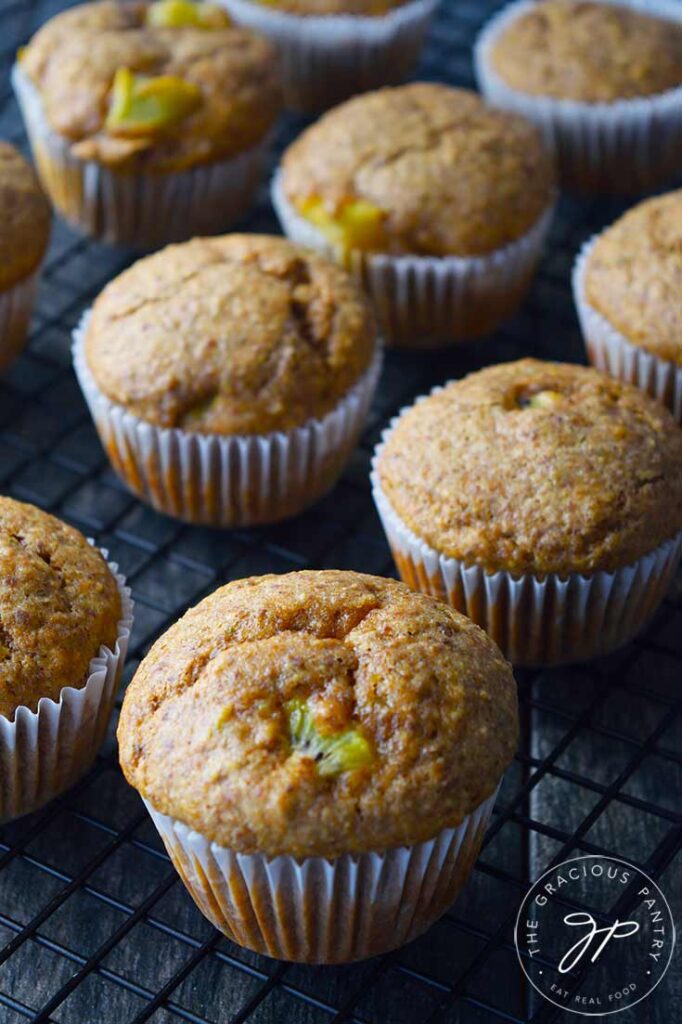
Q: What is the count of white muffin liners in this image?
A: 10